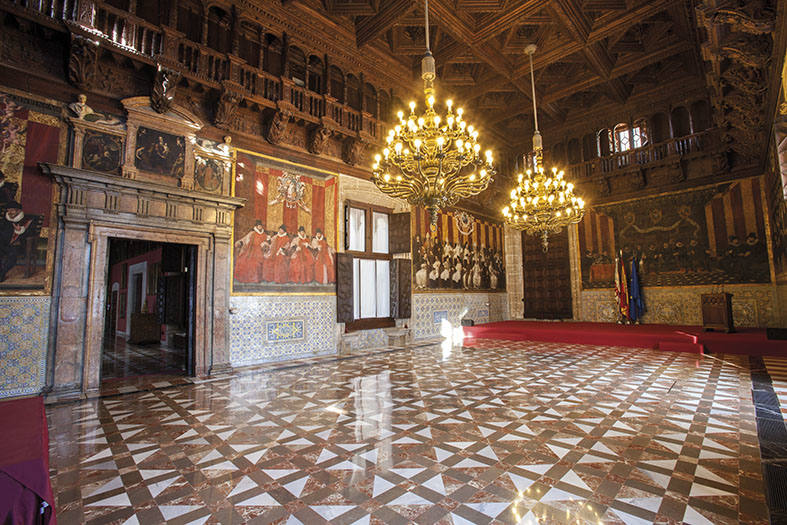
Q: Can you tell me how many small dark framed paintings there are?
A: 3